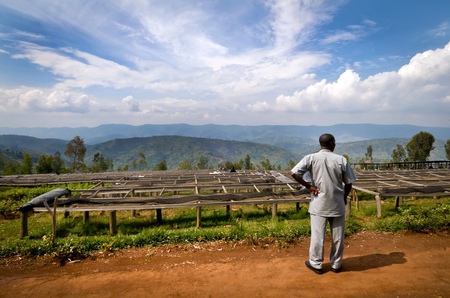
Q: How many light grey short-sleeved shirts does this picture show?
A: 1